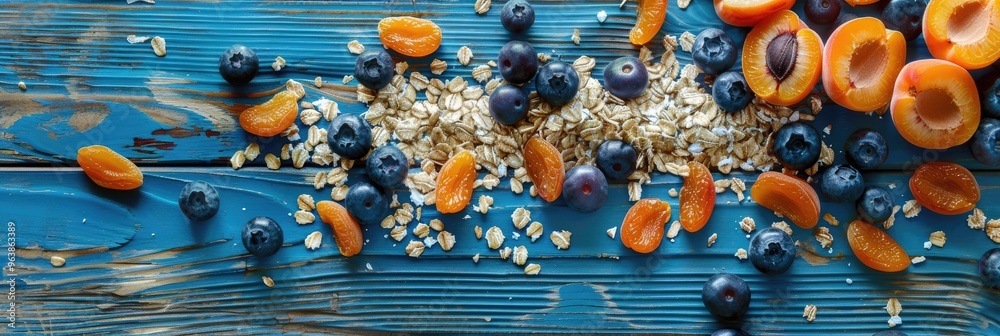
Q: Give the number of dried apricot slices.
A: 12